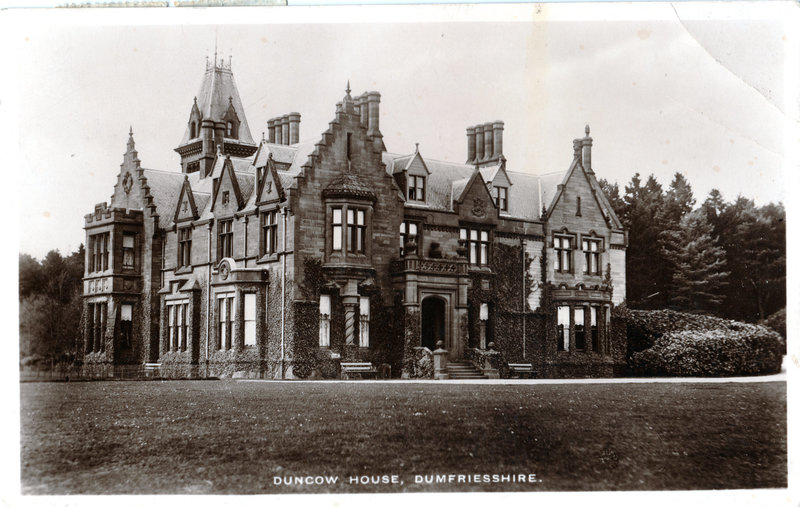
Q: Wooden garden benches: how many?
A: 3